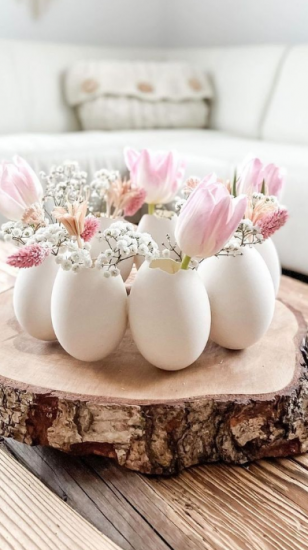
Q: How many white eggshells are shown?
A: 7